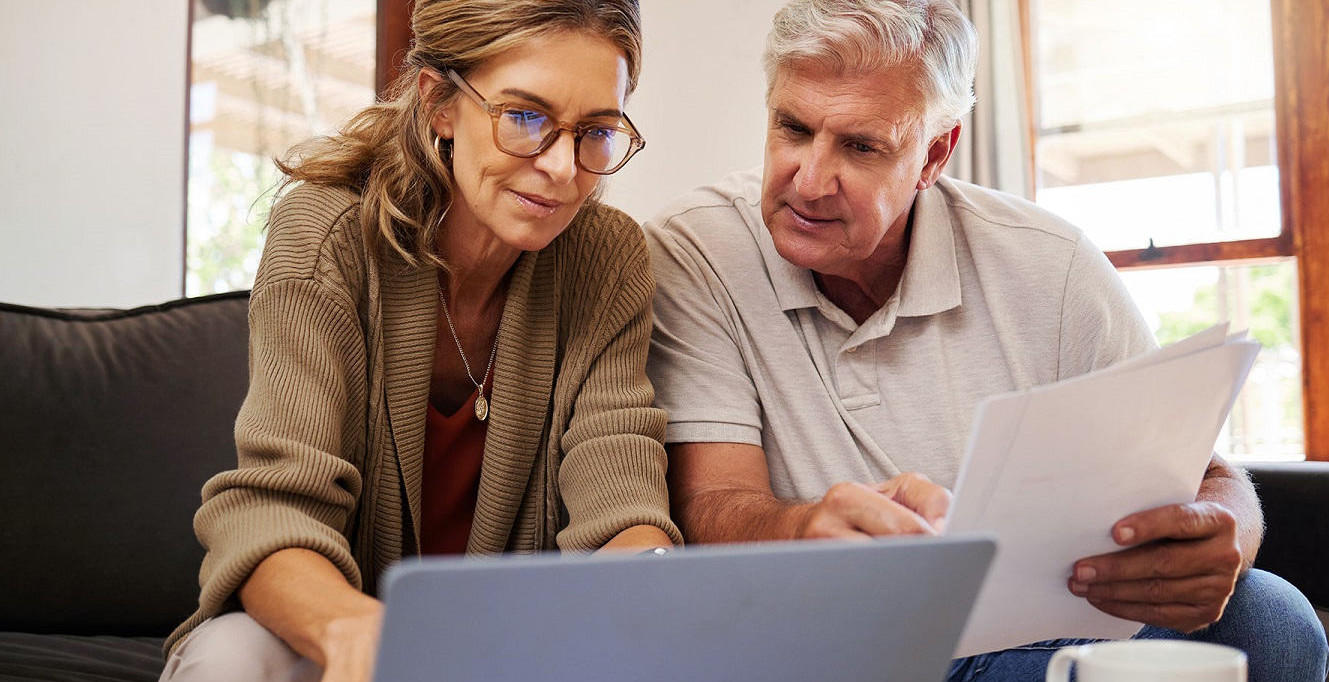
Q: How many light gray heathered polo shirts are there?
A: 1